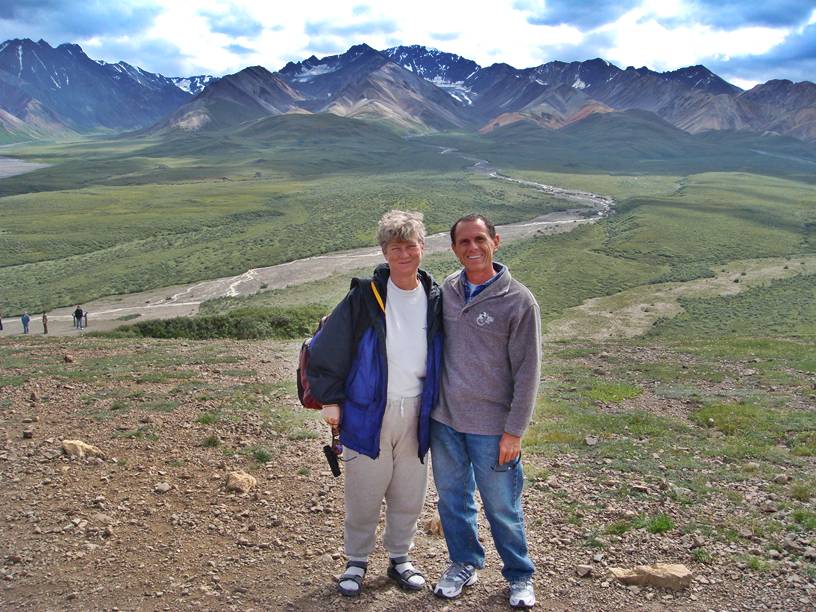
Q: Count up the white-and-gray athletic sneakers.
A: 2